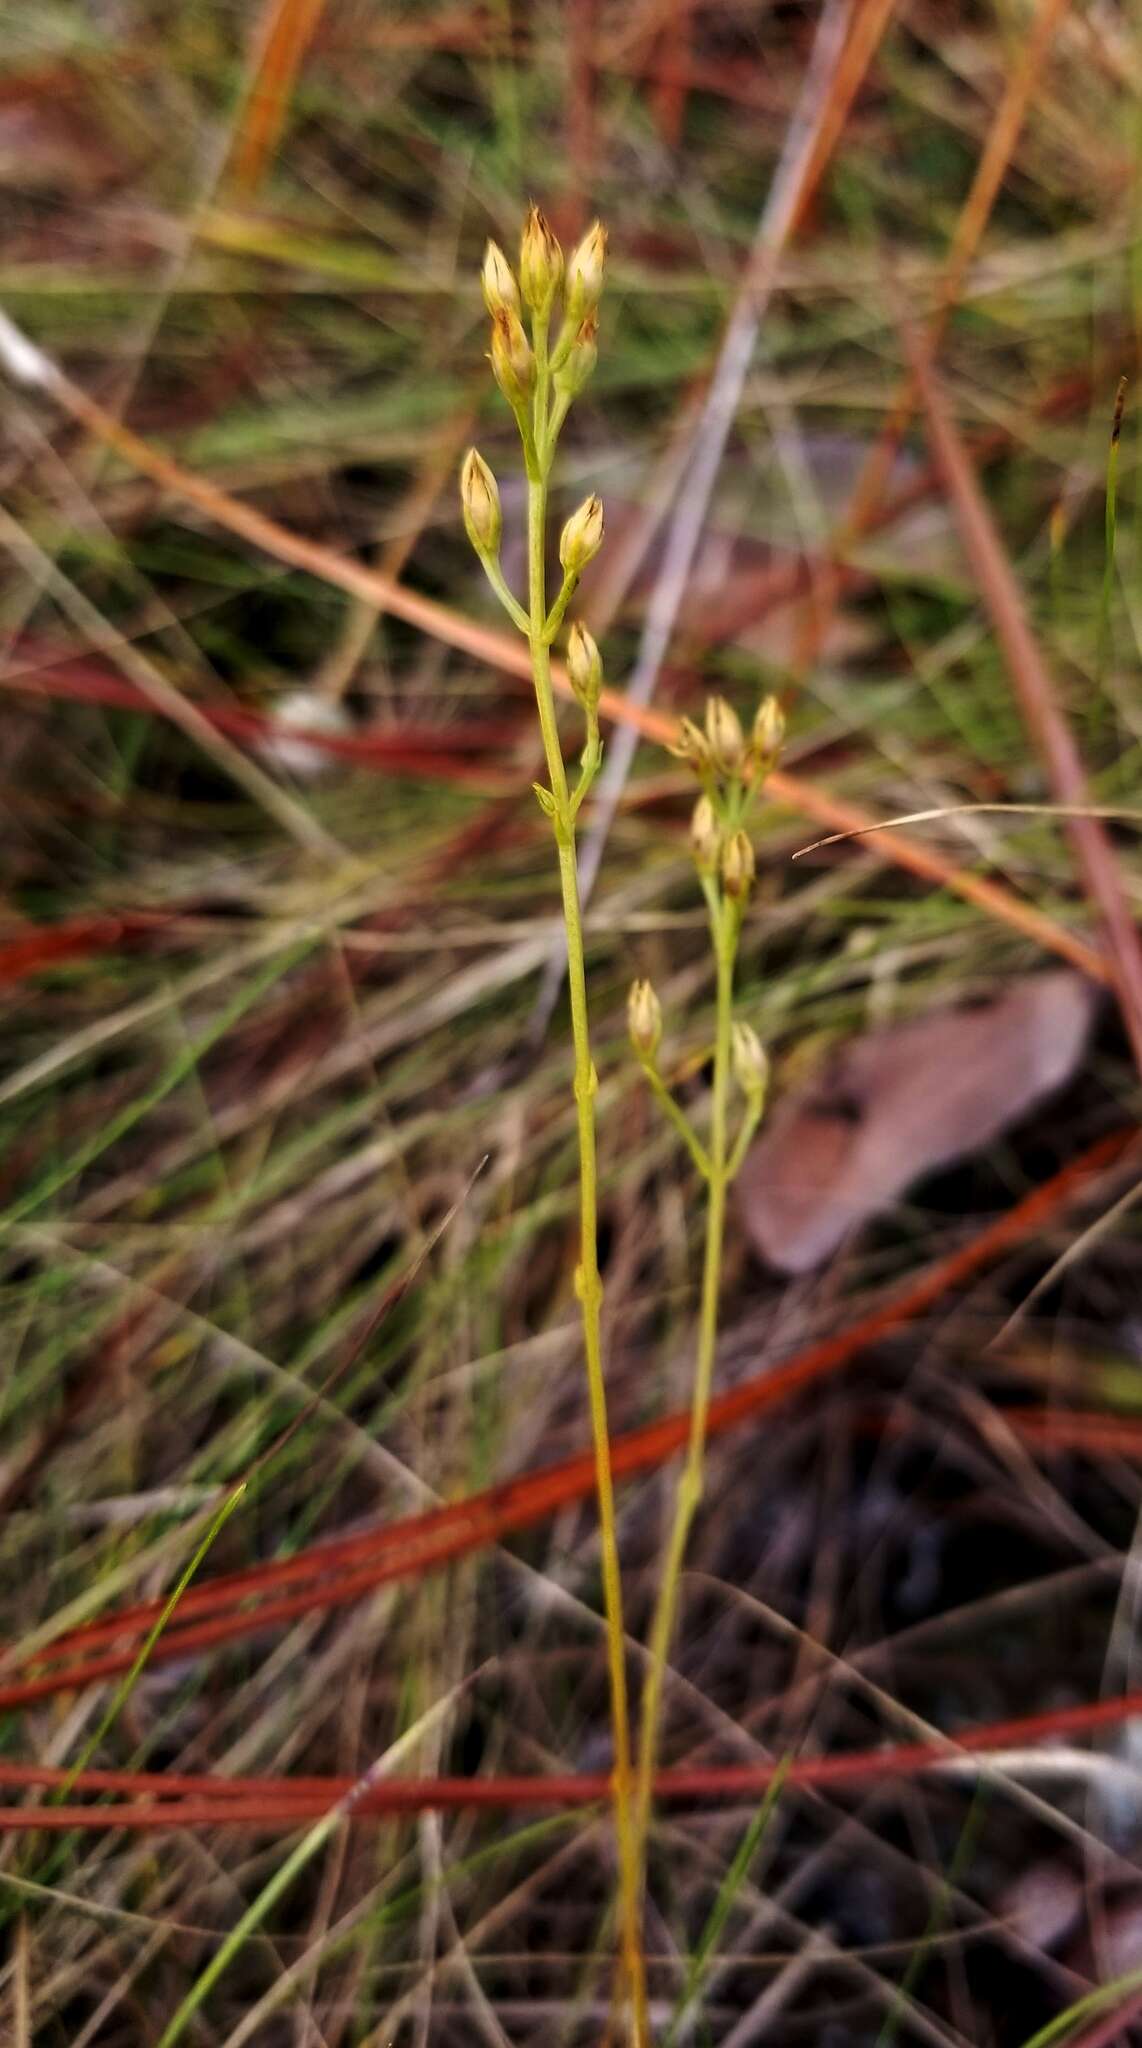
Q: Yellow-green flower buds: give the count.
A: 15